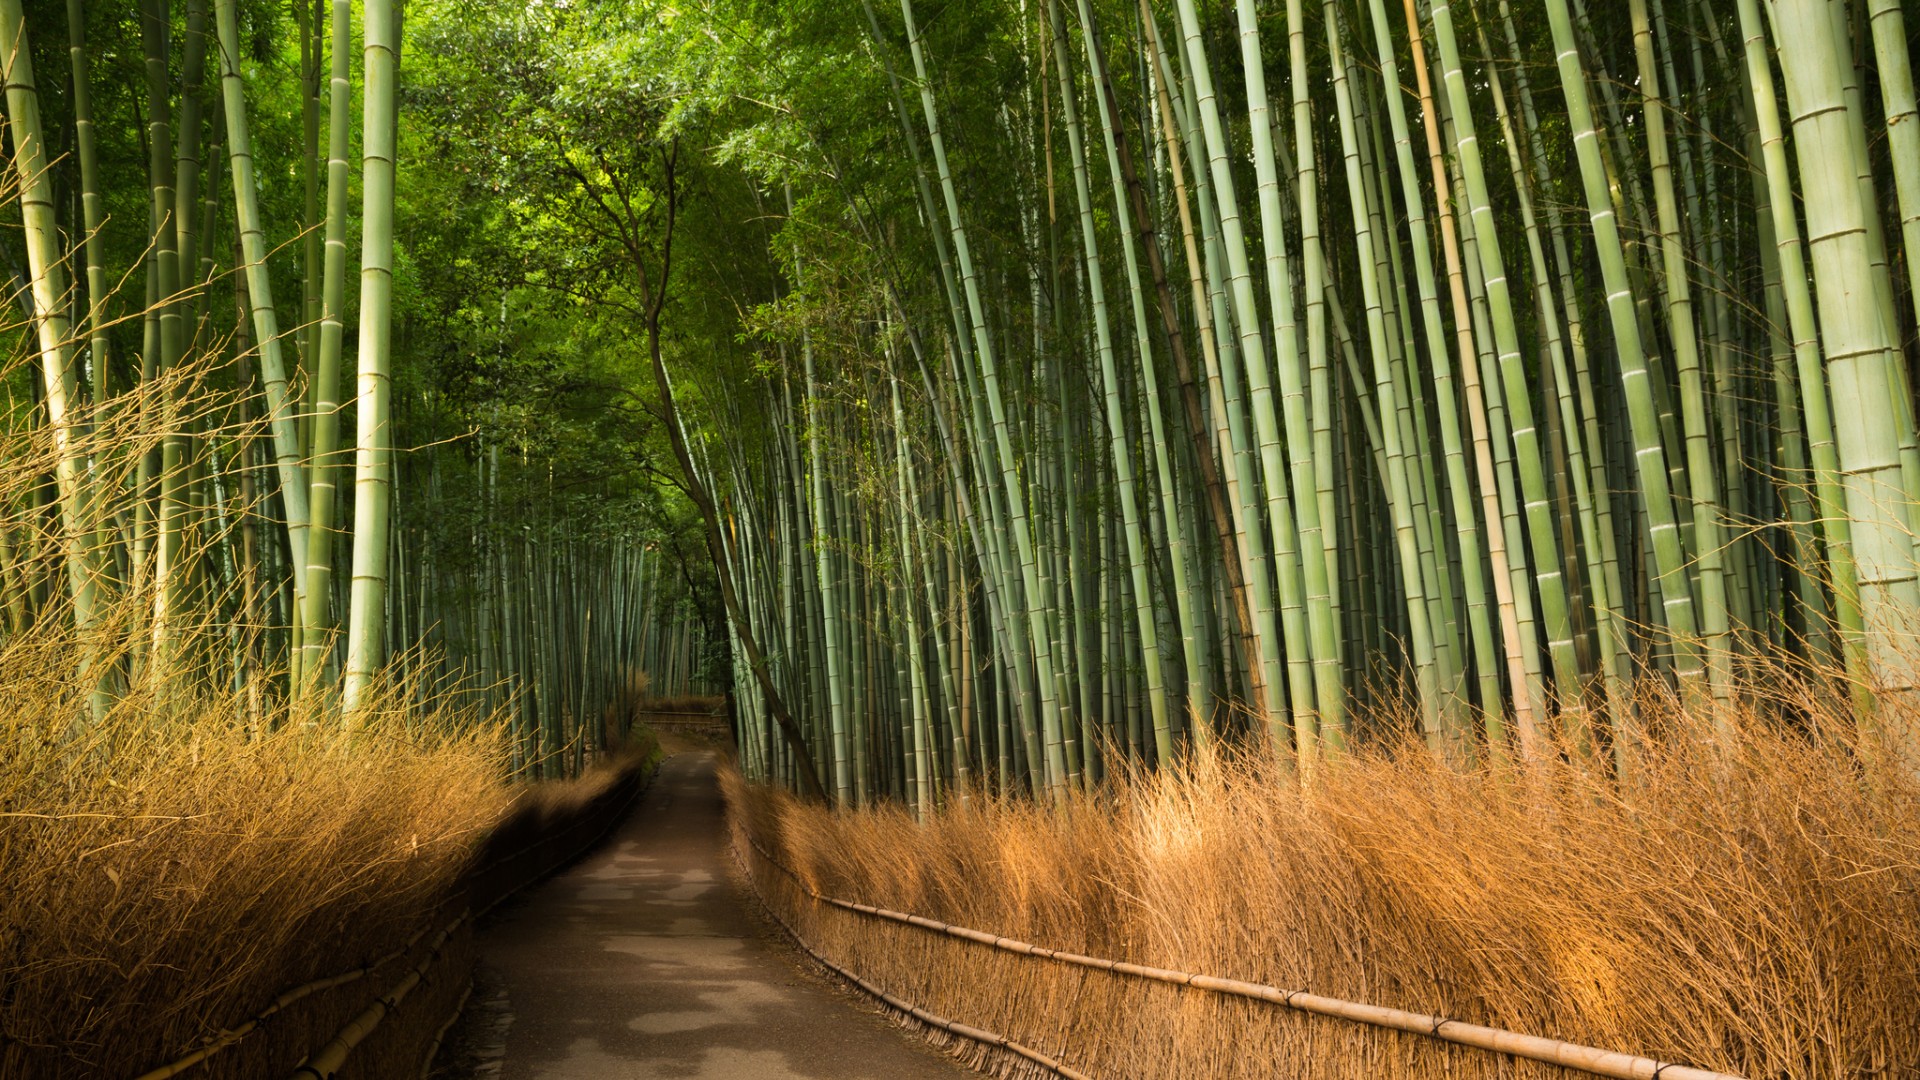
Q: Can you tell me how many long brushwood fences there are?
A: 2